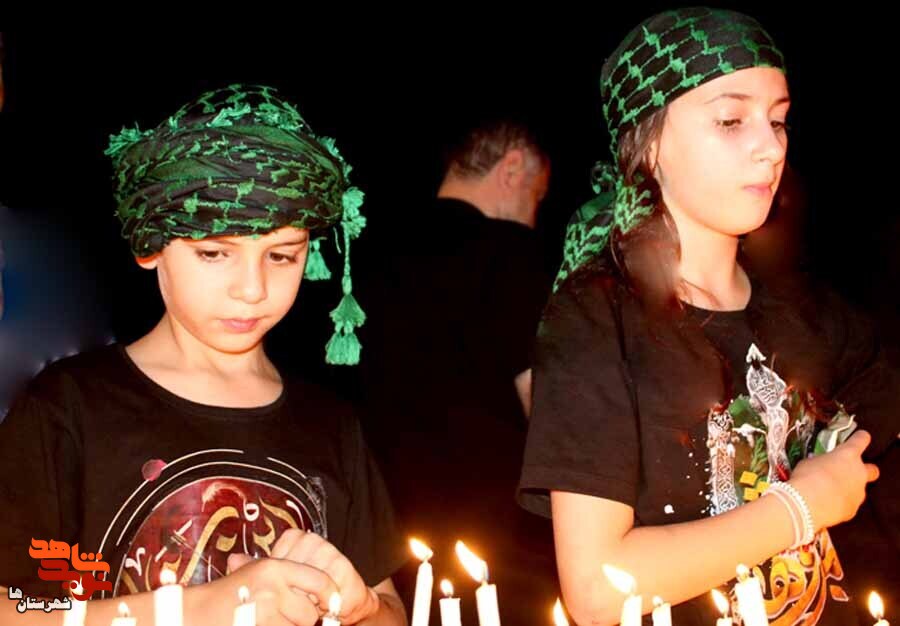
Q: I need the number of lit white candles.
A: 14